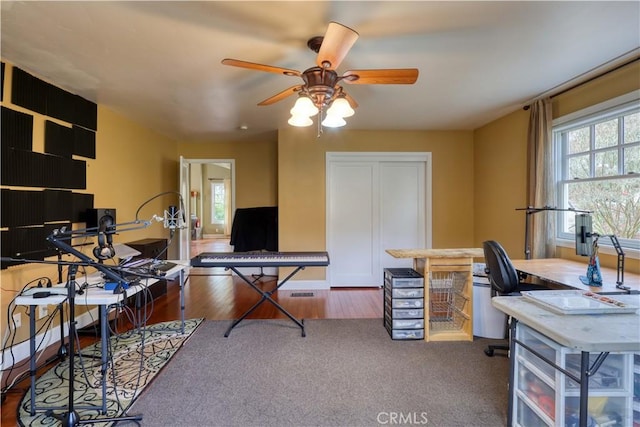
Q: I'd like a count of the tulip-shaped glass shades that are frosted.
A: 4